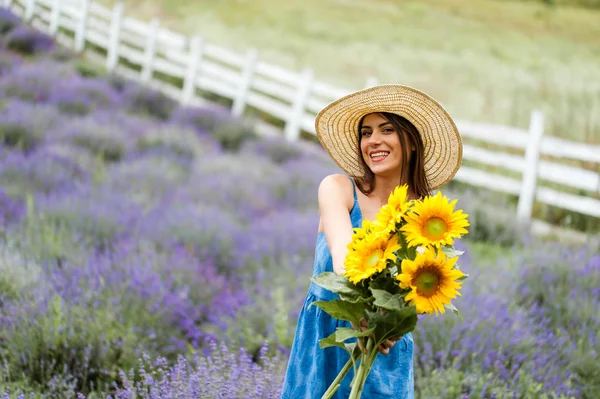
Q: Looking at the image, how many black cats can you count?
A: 0